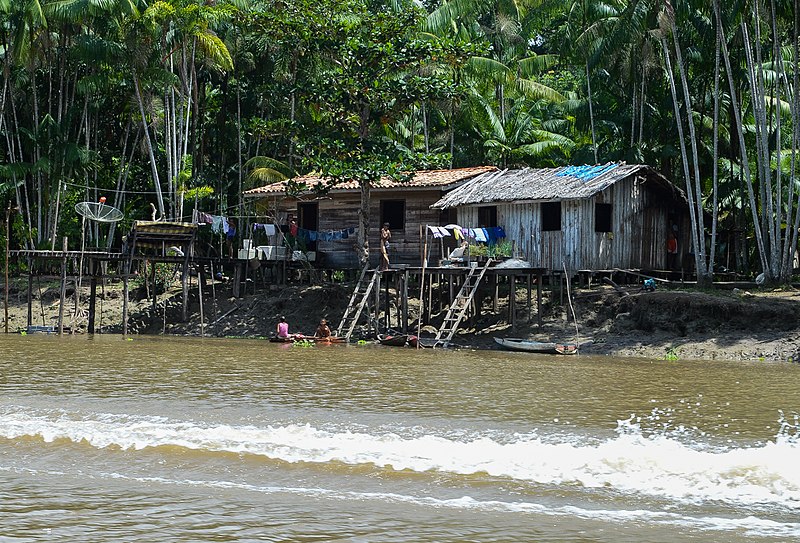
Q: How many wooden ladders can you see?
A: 2